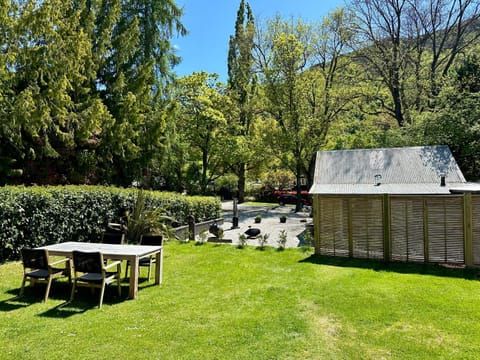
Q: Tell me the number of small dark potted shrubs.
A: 2